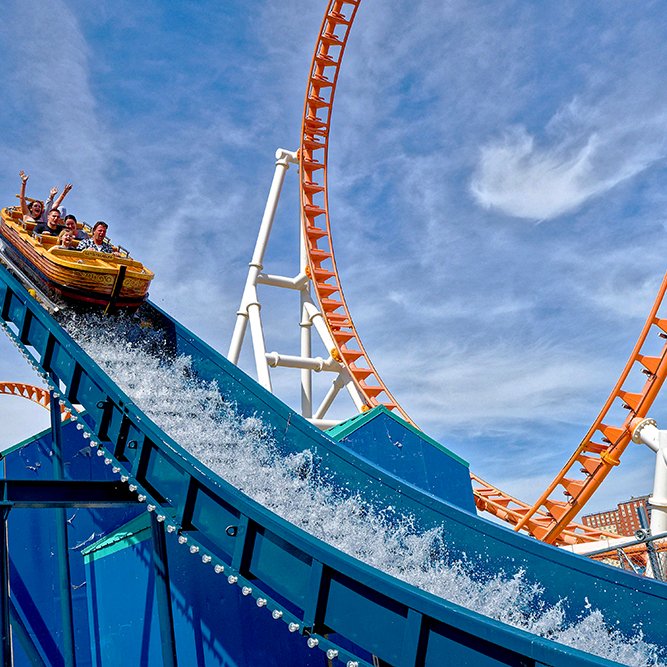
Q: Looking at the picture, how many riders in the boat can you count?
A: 6